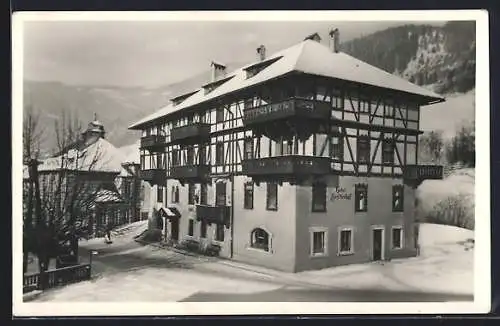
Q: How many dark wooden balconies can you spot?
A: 8